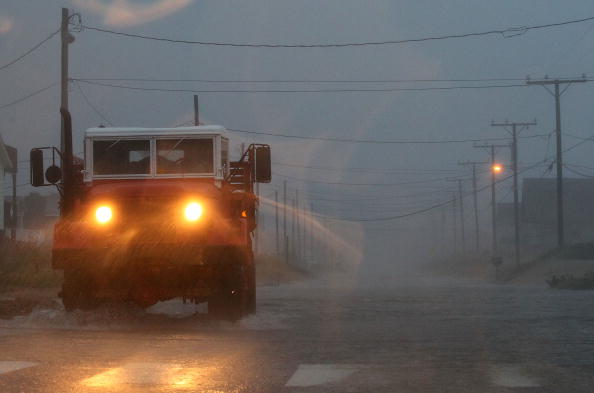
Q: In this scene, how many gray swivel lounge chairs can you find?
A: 0